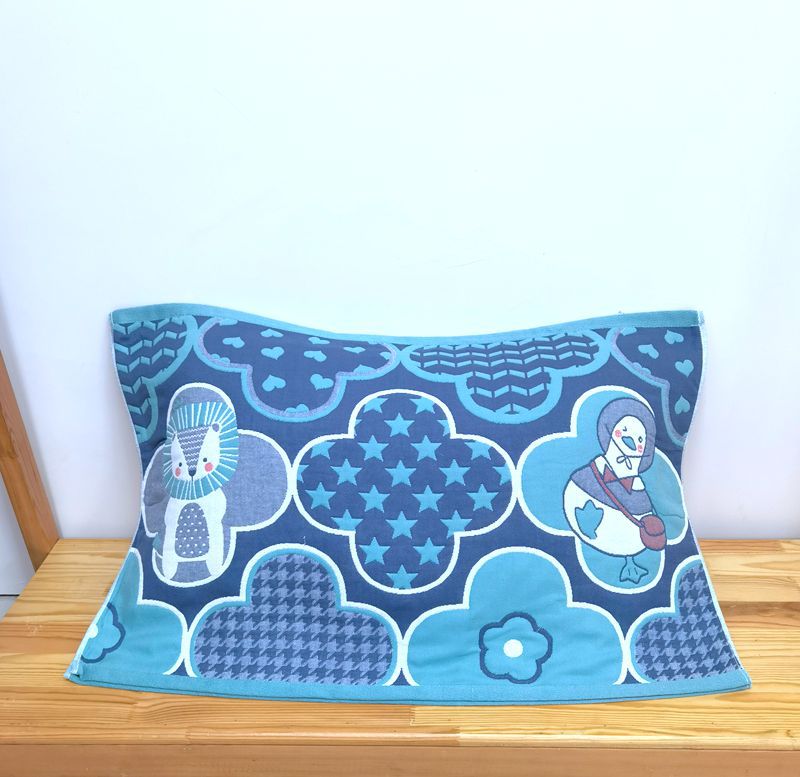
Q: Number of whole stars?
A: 13